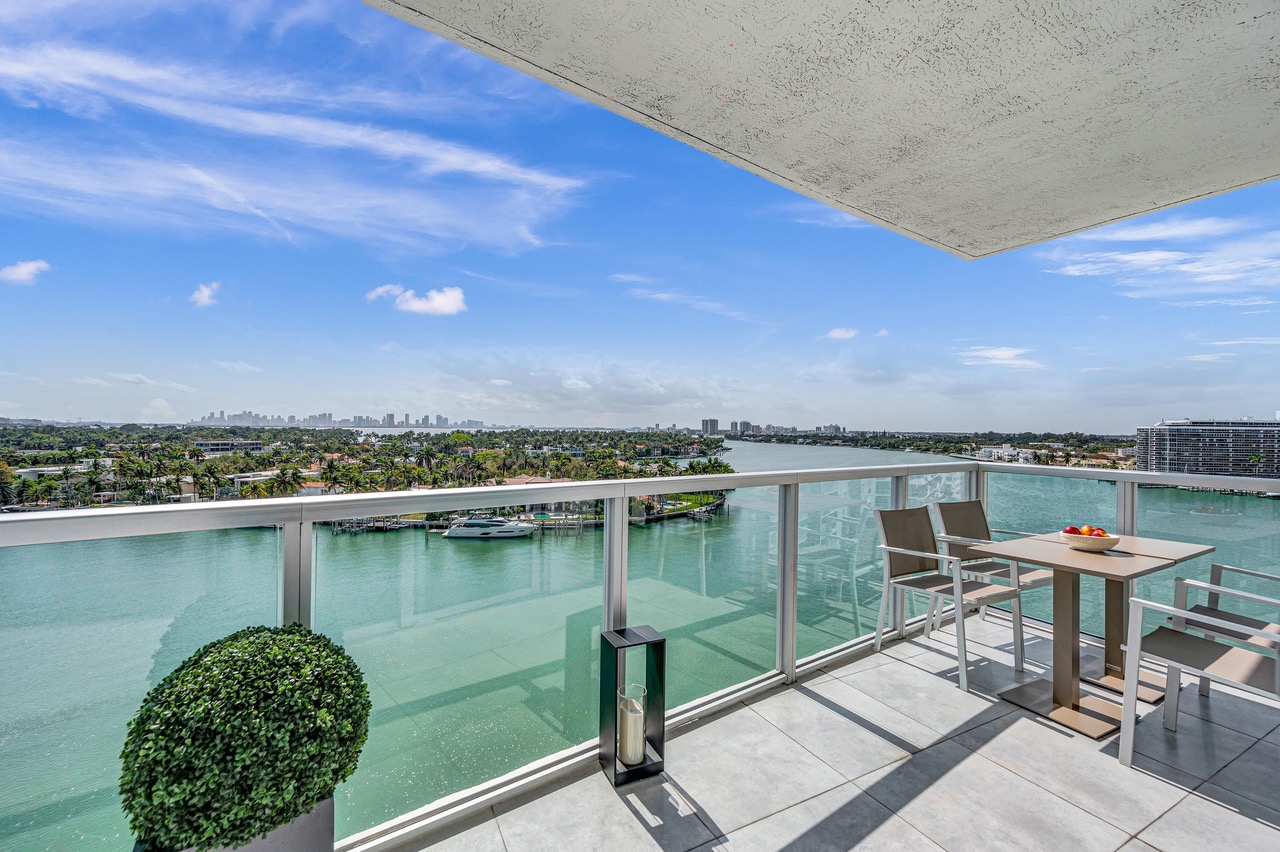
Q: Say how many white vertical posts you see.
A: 6